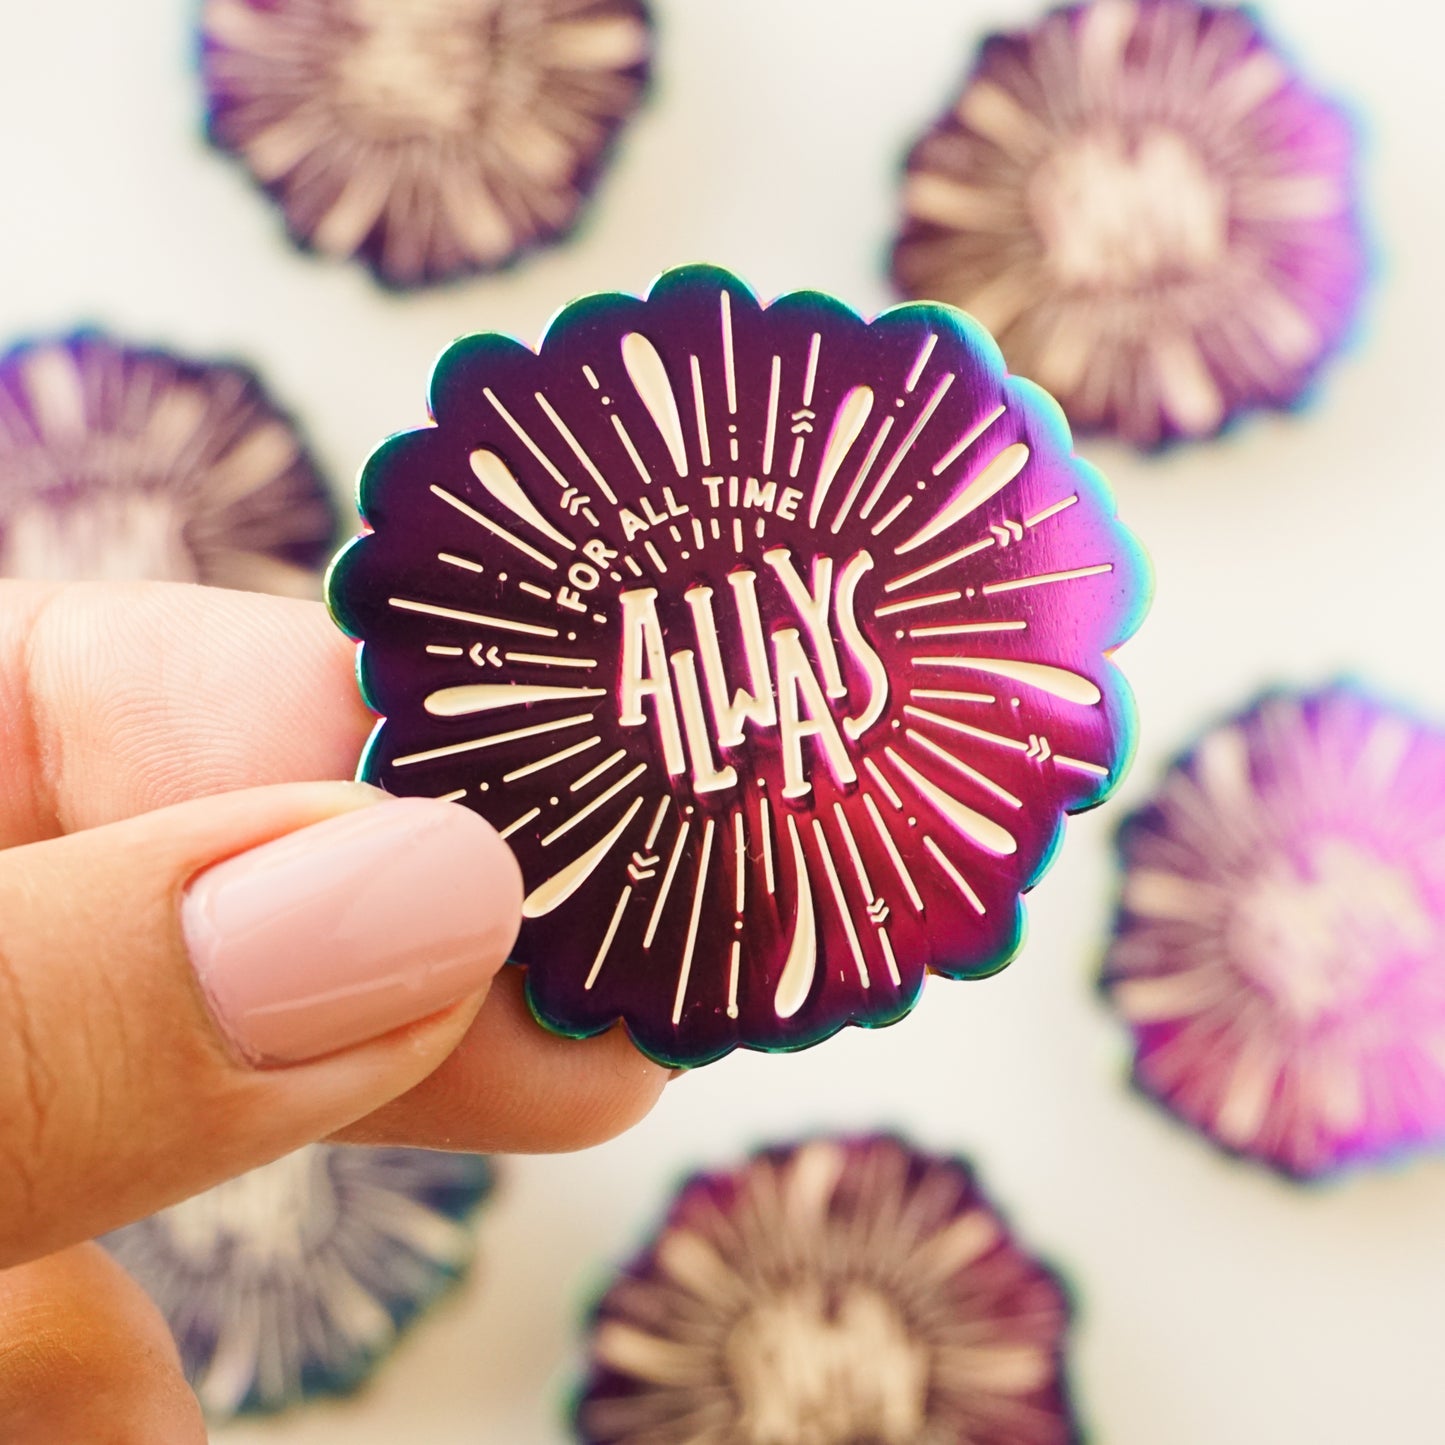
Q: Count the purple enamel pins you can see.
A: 7